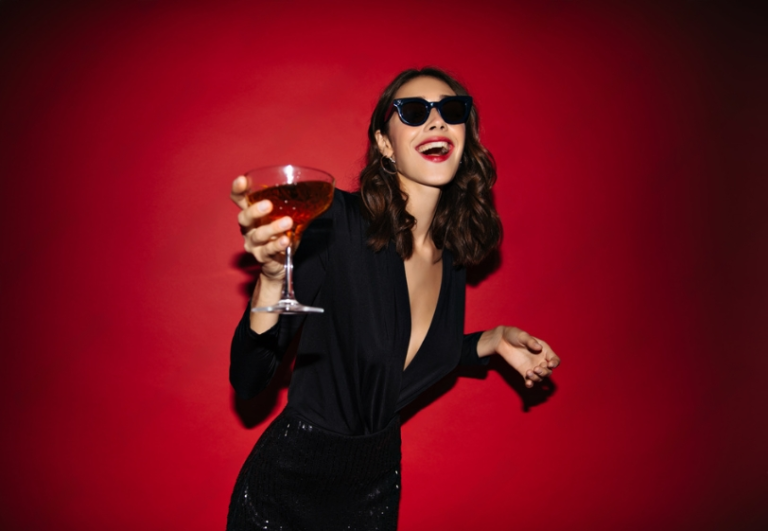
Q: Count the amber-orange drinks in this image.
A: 1